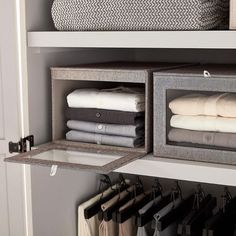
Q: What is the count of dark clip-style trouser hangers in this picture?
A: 7